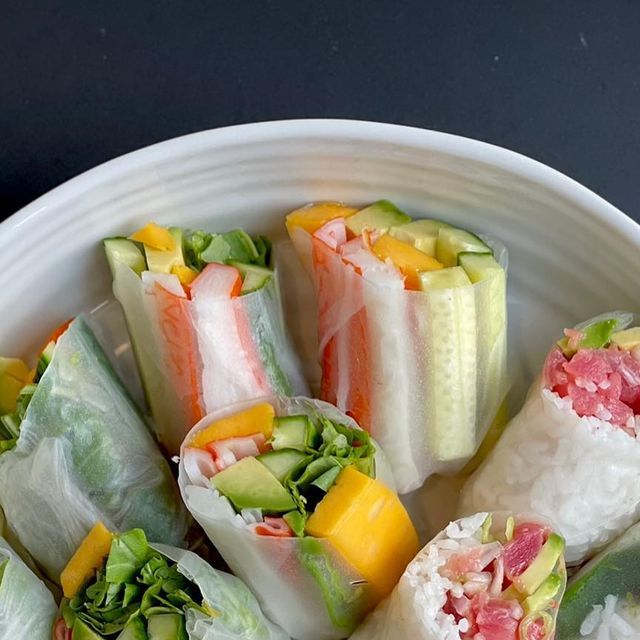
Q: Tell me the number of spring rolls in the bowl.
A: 9